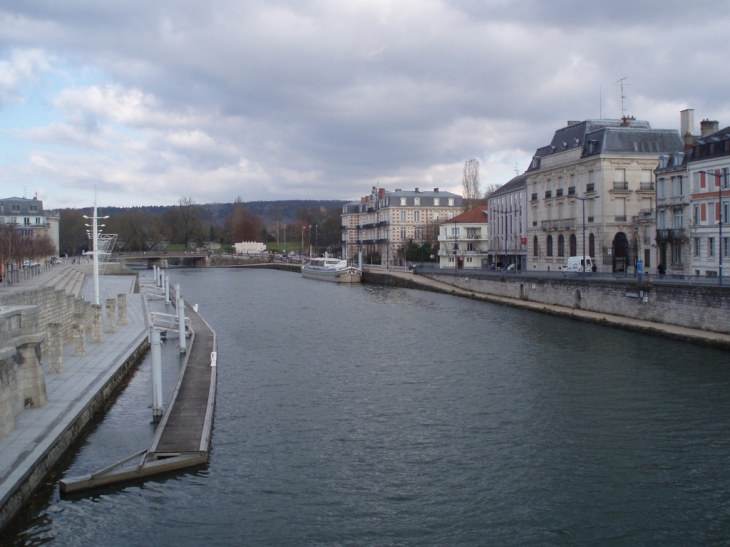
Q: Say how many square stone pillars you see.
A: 5